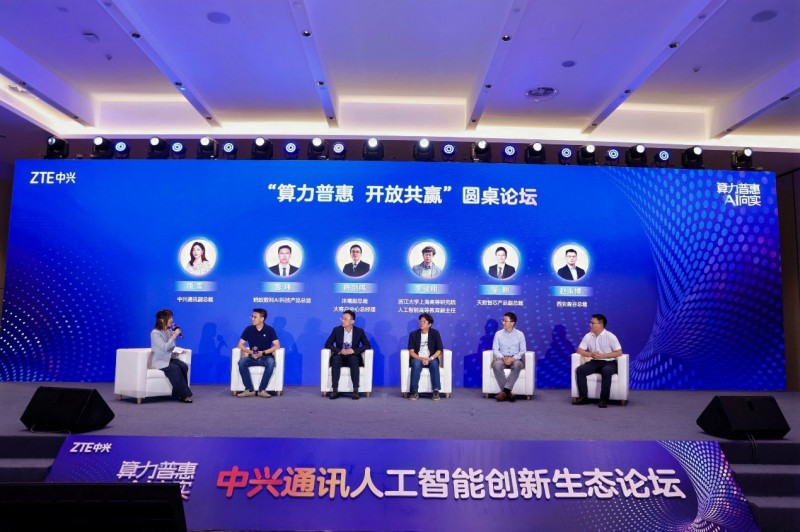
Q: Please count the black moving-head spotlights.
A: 14